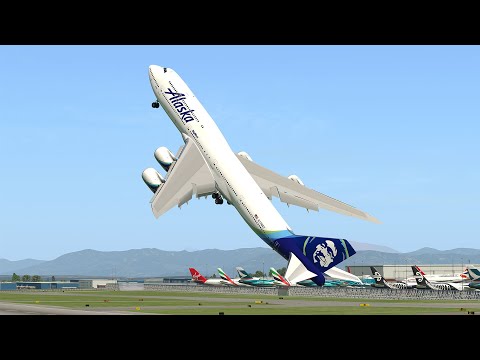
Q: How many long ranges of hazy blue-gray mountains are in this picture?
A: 1